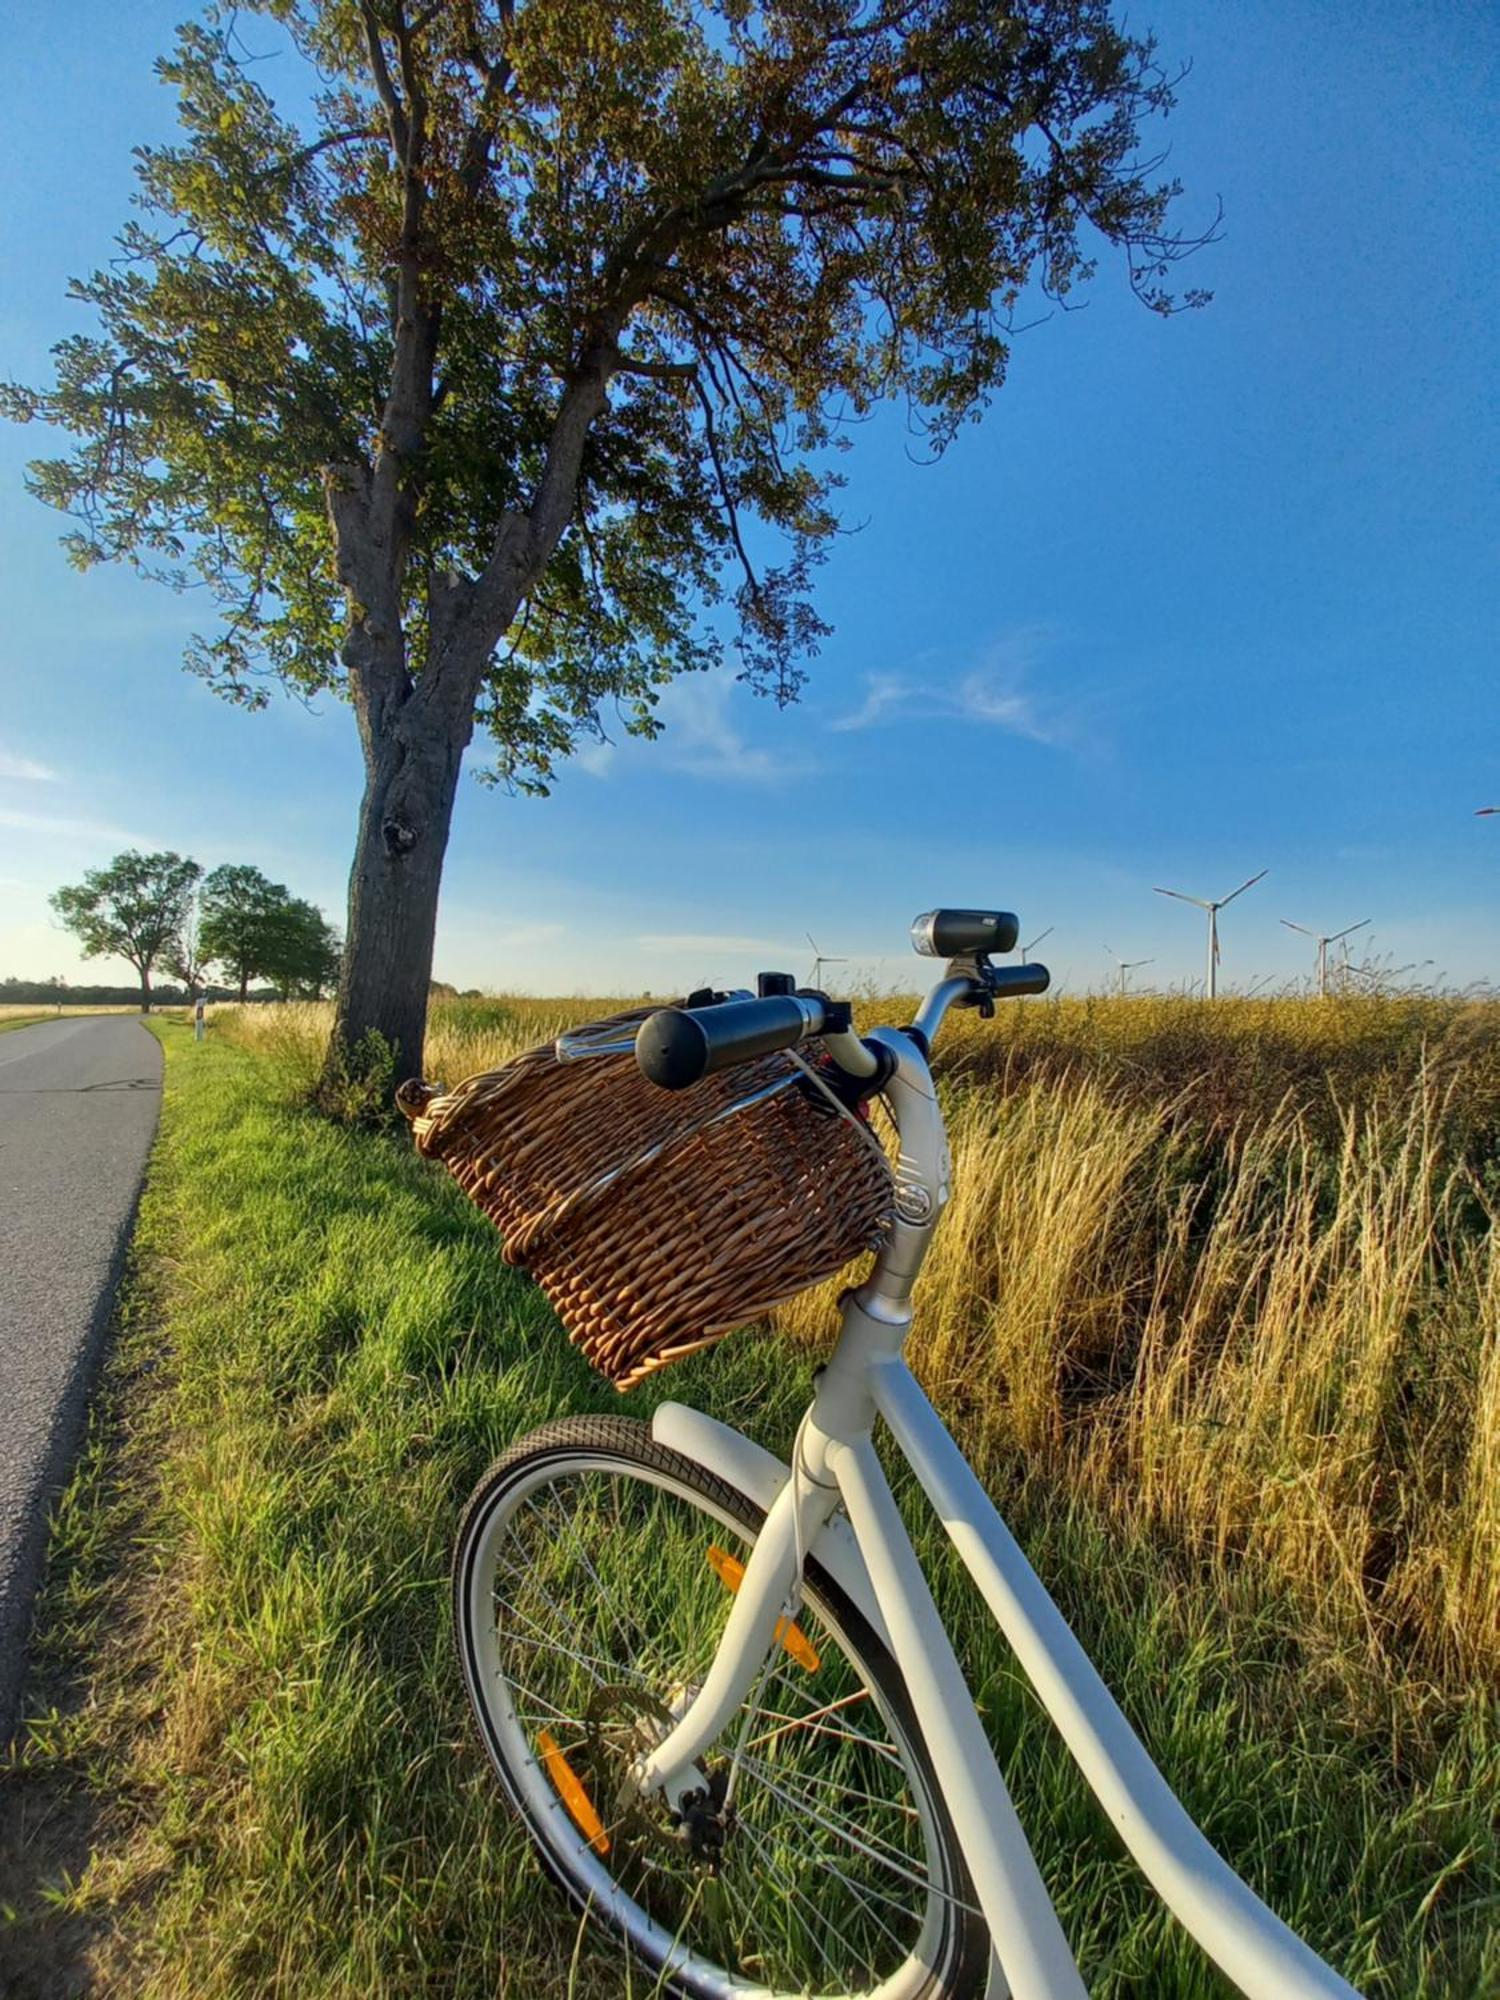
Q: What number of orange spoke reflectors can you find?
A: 2